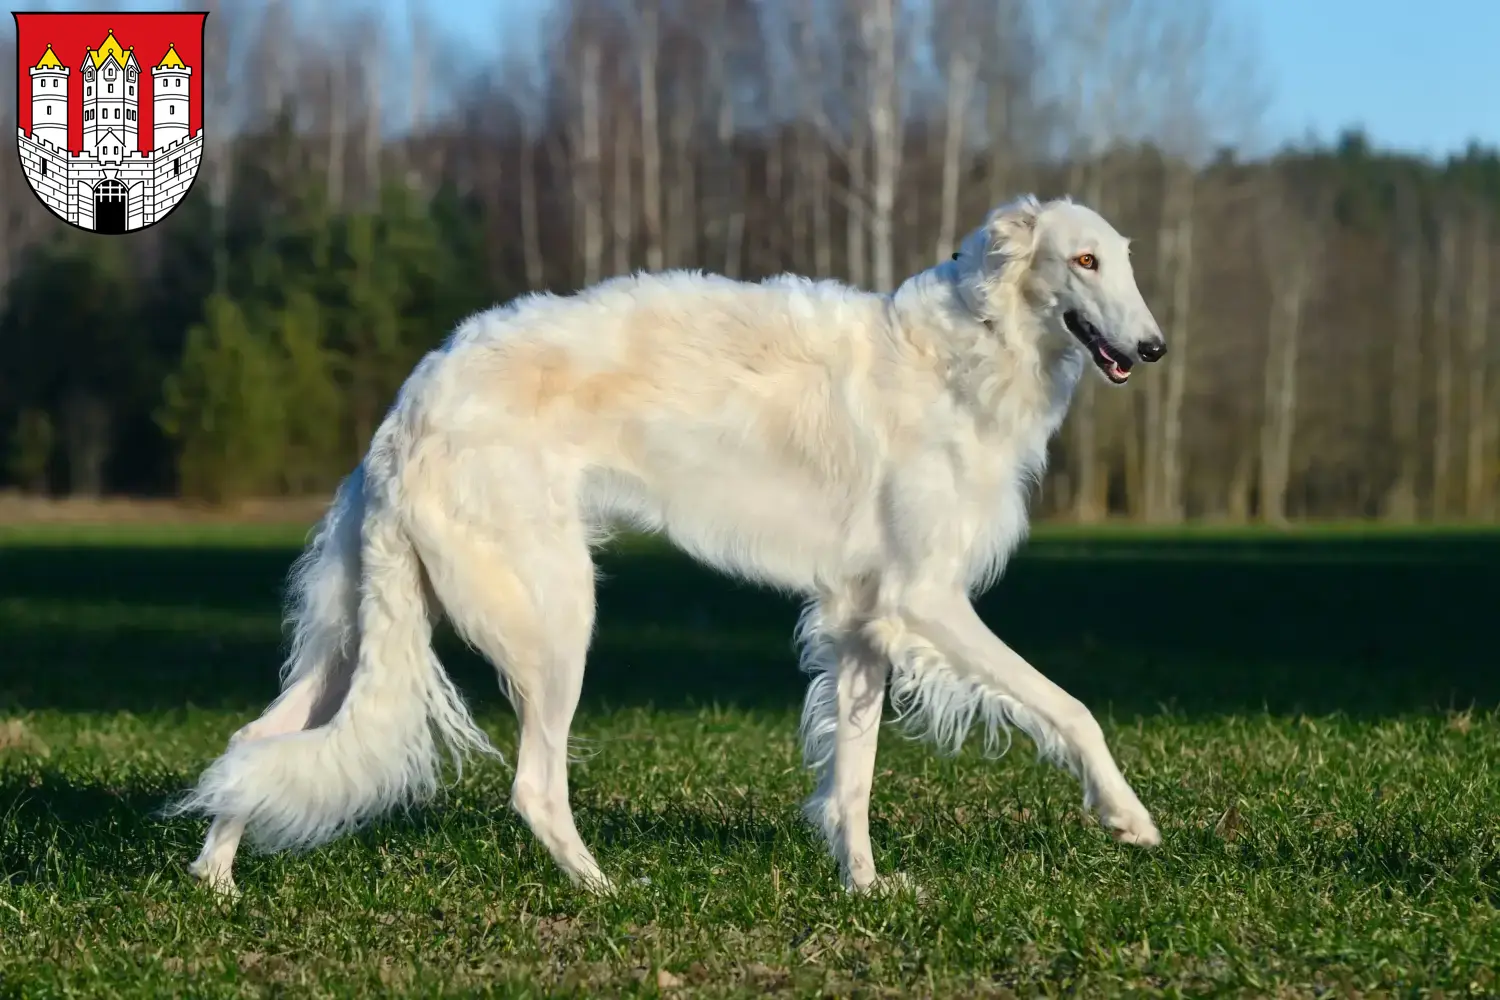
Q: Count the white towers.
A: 3